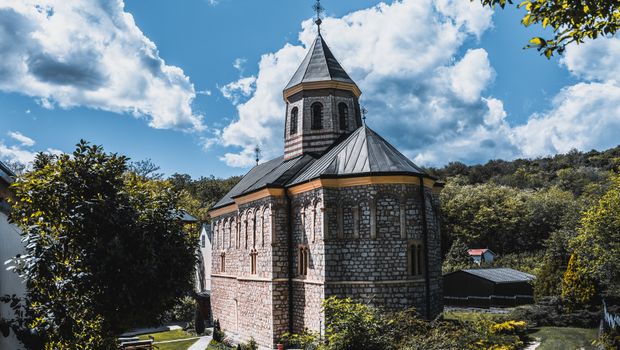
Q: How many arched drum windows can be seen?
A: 3